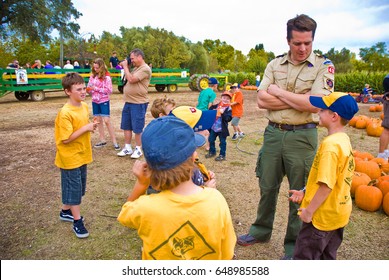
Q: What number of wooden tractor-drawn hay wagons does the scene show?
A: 2